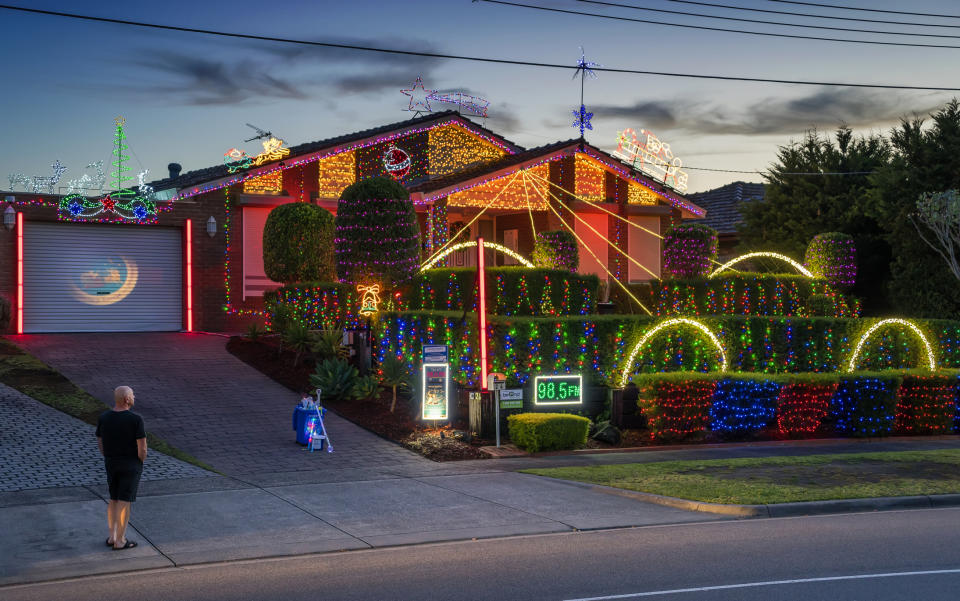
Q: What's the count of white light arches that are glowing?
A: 4